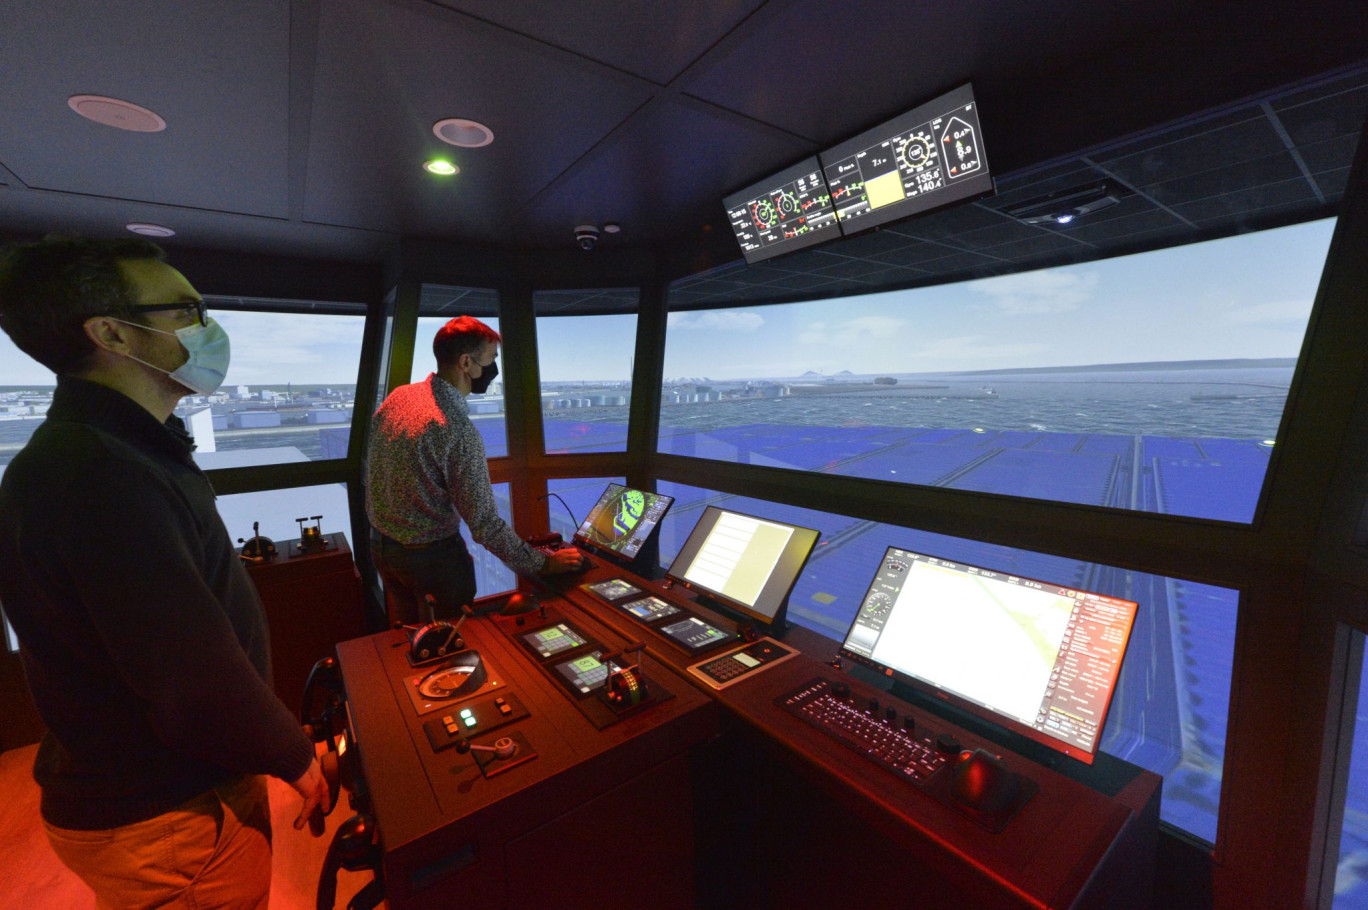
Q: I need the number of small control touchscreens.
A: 5